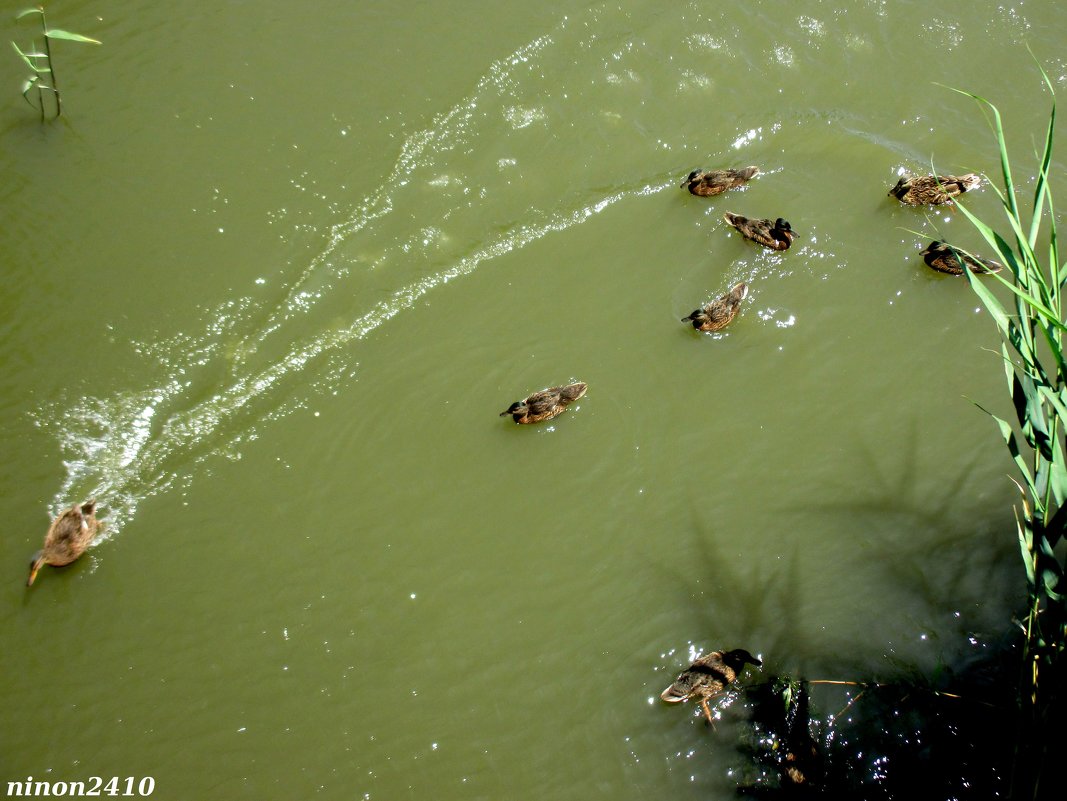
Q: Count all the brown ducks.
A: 8